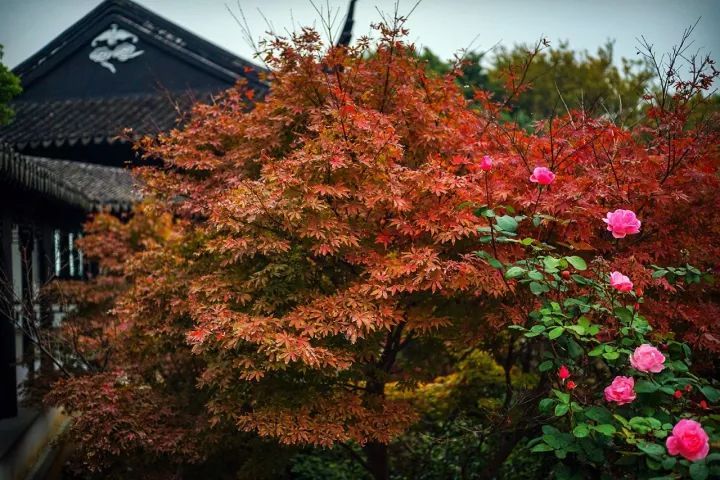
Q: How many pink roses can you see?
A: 7